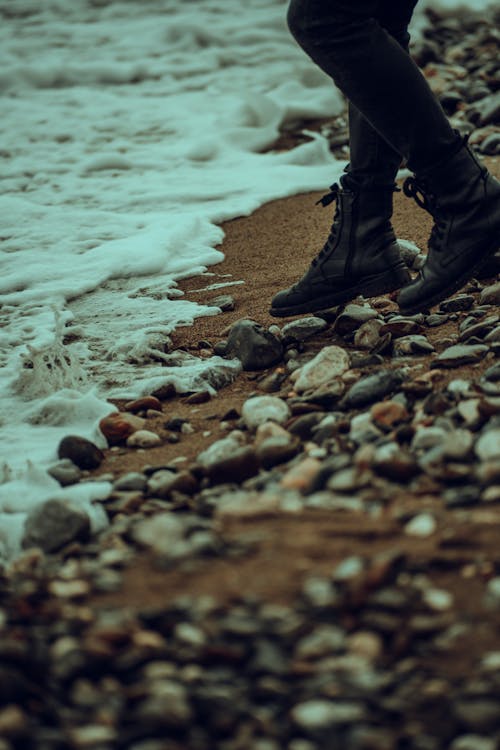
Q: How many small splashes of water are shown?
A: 1